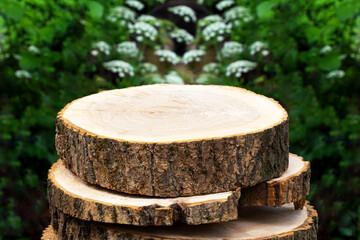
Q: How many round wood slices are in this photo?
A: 3